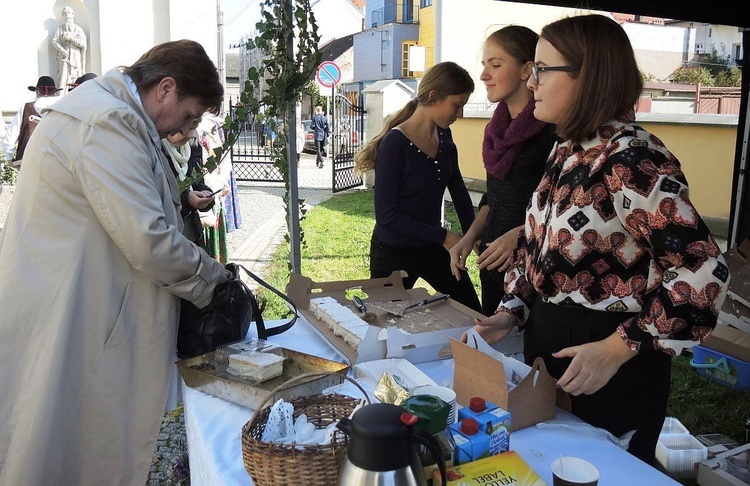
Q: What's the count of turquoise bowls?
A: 0